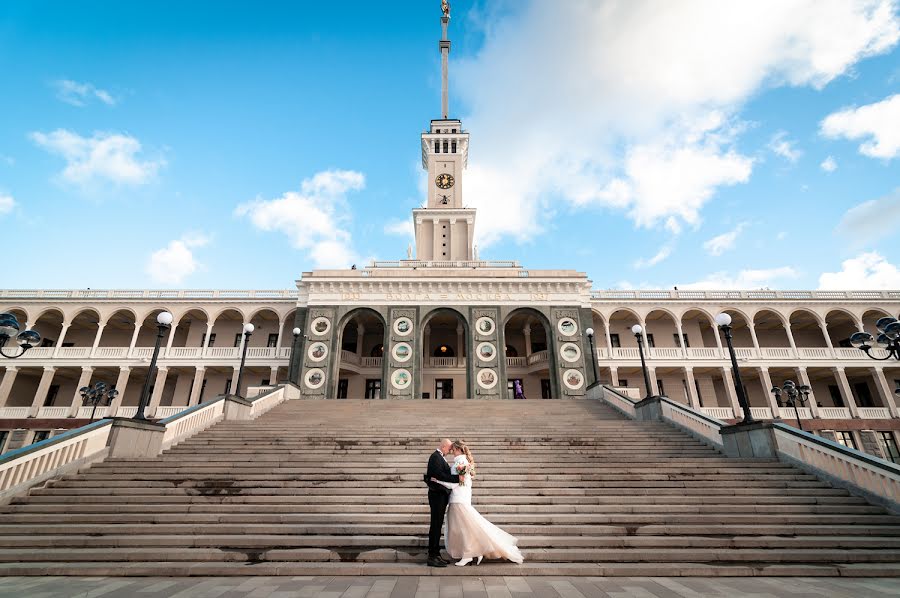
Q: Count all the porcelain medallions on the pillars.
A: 12